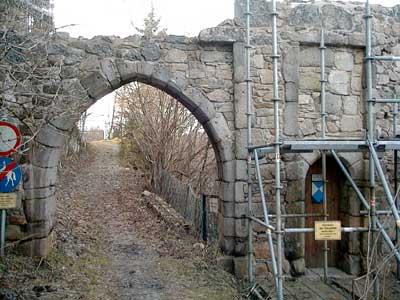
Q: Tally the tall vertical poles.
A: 4